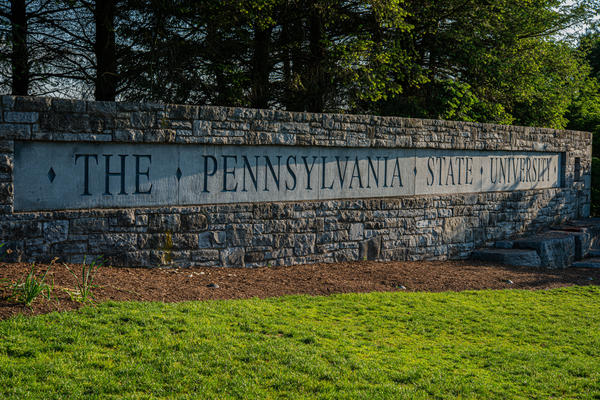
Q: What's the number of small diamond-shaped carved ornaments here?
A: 5